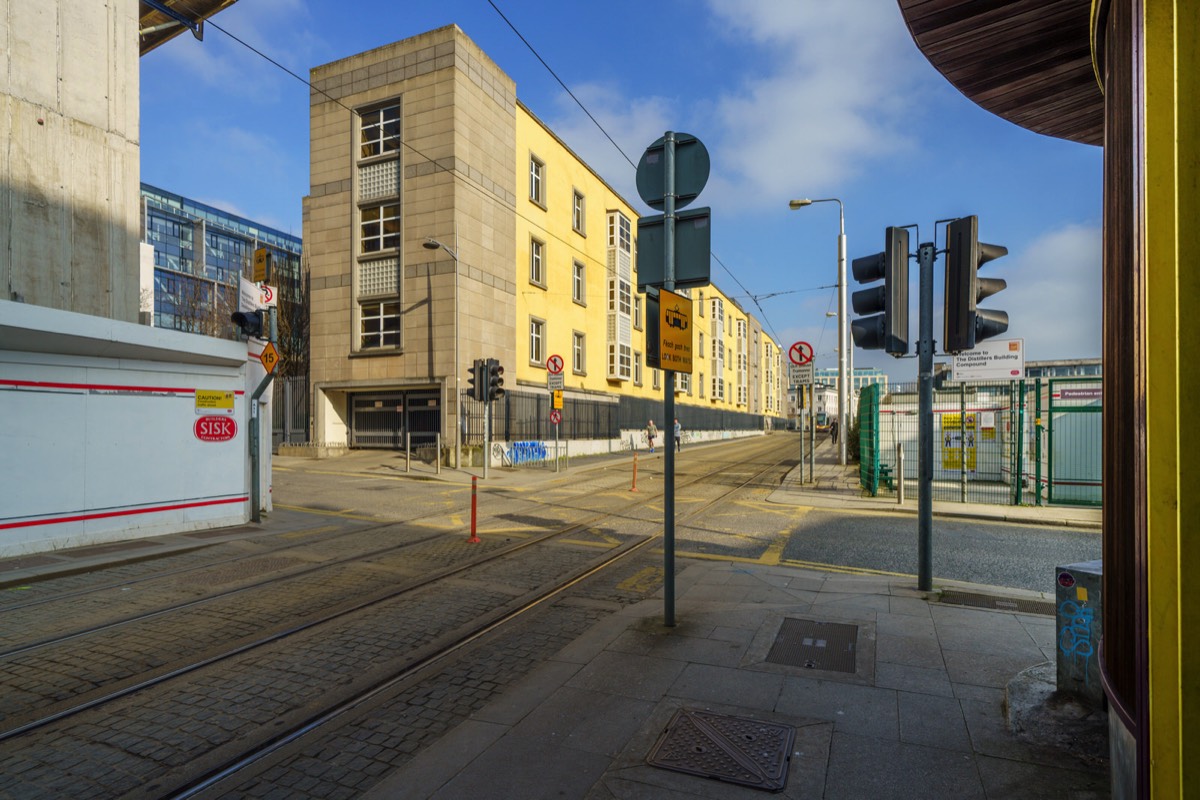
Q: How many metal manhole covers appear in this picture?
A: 2